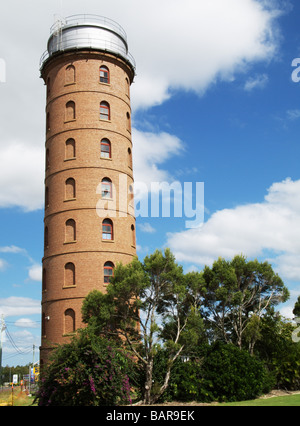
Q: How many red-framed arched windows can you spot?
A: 6